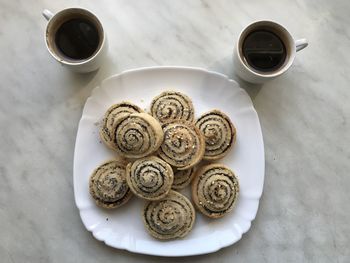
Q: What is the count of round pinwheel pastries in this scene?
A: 10